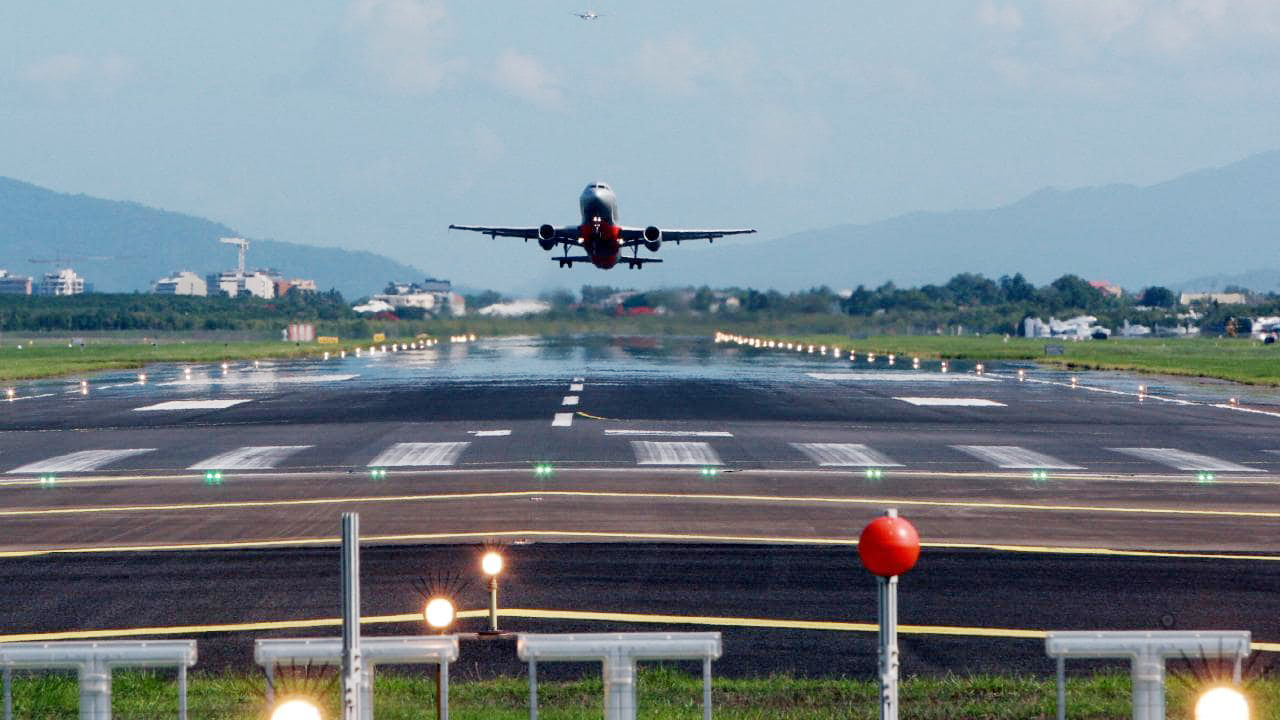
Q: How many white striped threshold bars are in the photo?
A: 7